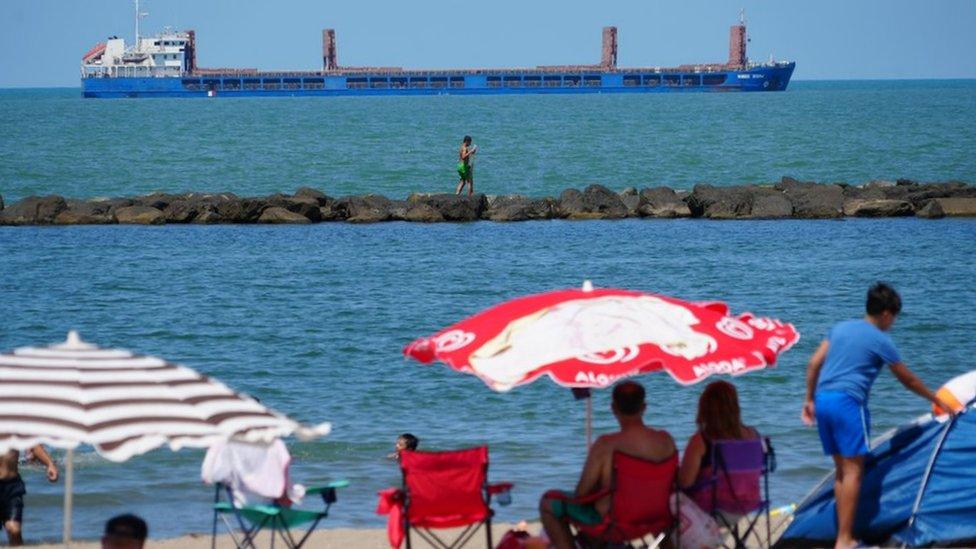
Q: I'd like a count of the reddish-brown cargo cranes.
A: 4